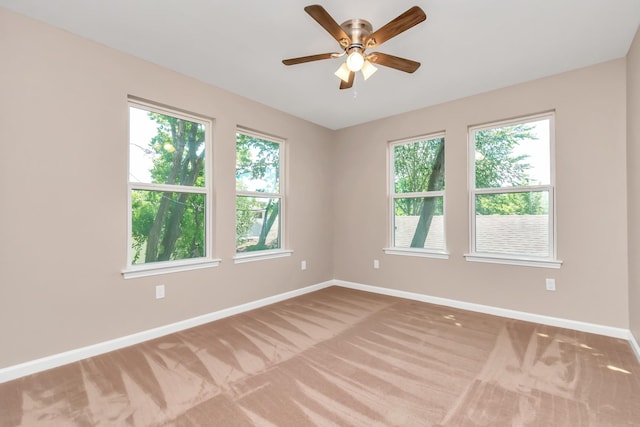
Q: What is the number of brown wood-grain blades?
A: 5